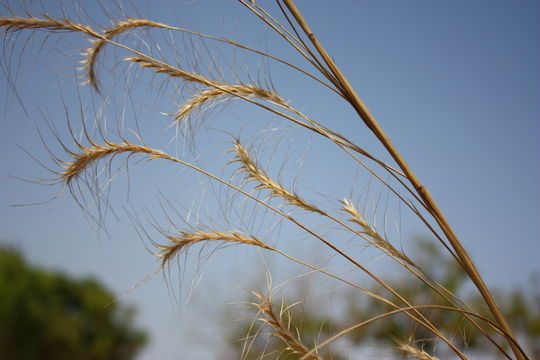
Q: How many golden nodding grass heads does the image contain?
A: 10